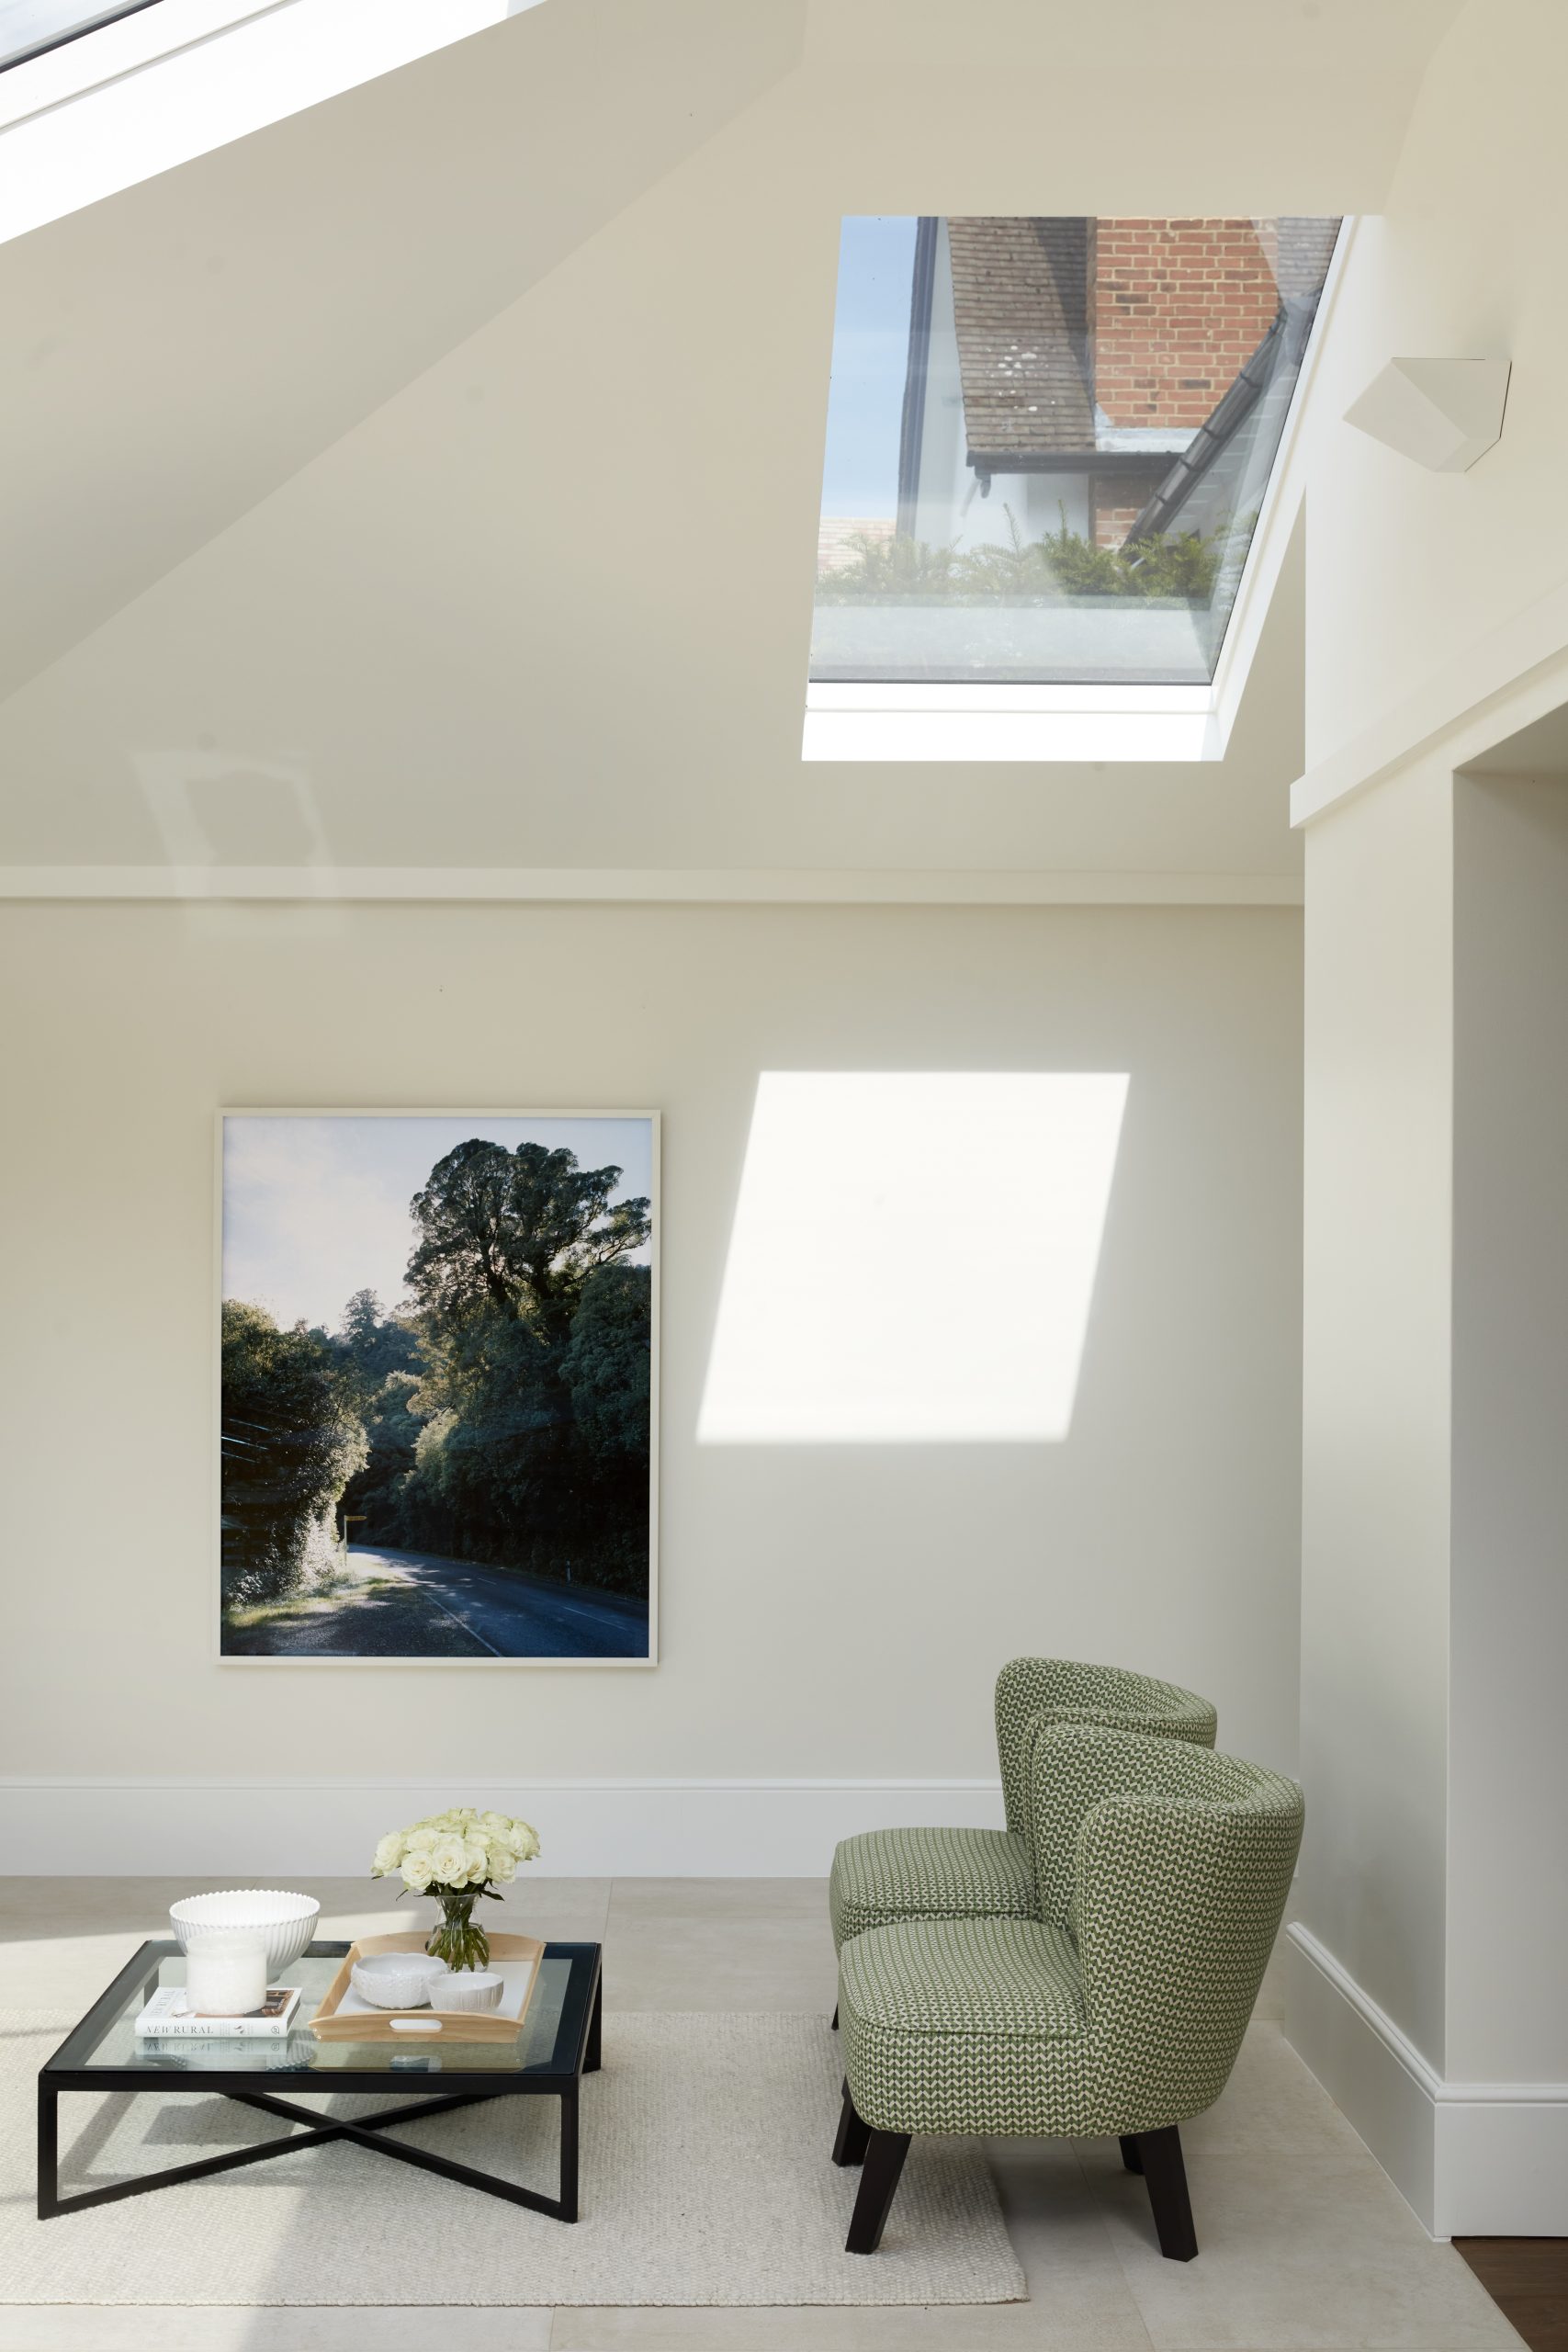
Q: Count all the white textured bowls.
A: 3